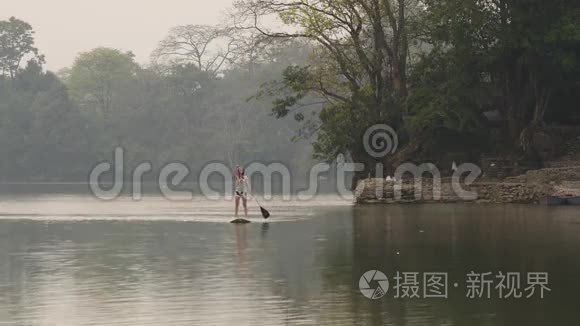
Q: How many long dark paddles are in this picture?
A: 1